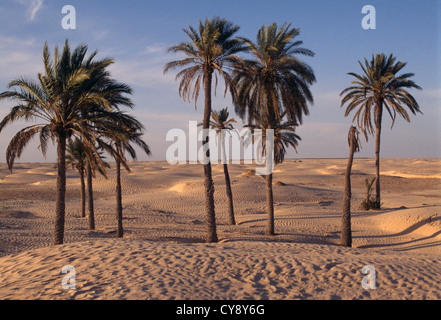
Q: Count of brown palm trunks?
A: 9